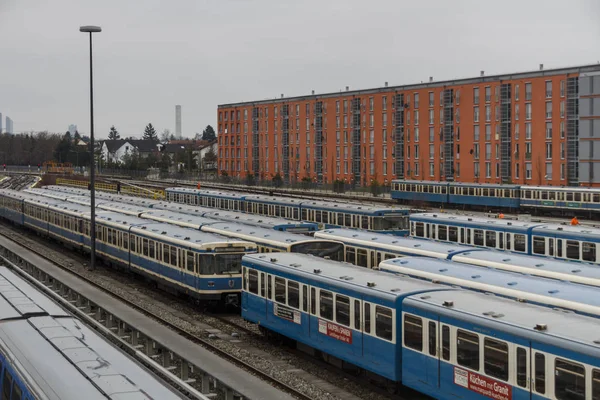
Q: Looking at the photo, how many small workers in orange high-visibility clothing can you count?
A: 3